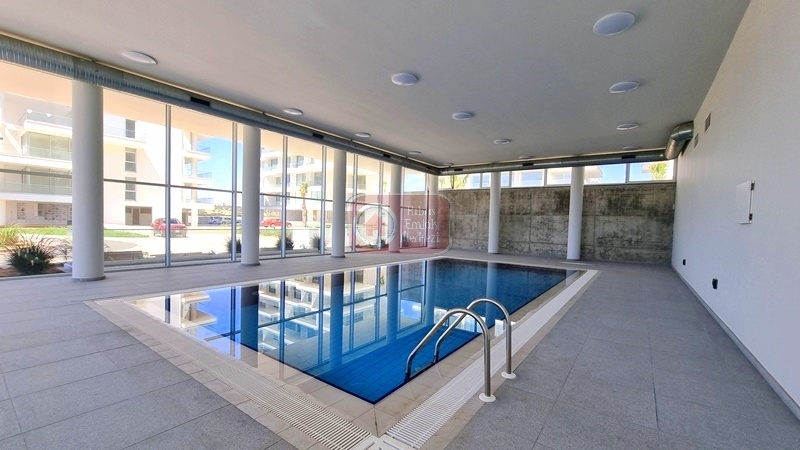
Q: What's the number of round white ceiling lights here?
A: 13